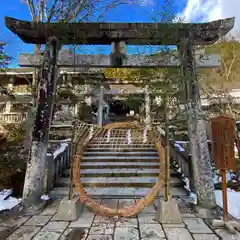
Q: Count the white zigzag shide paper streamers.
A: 4